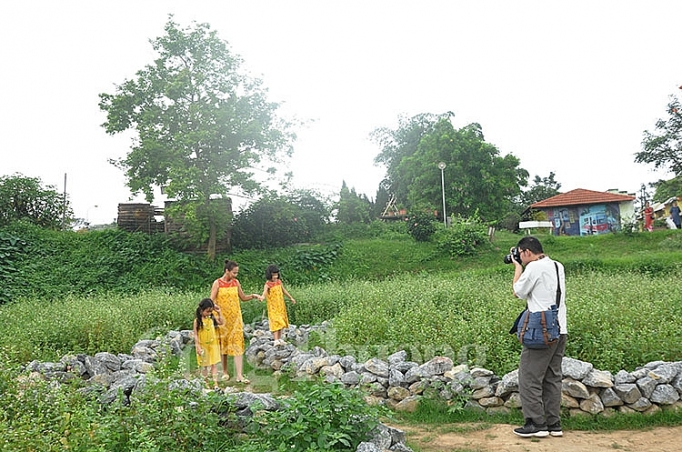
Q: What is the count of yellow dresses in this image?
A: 3